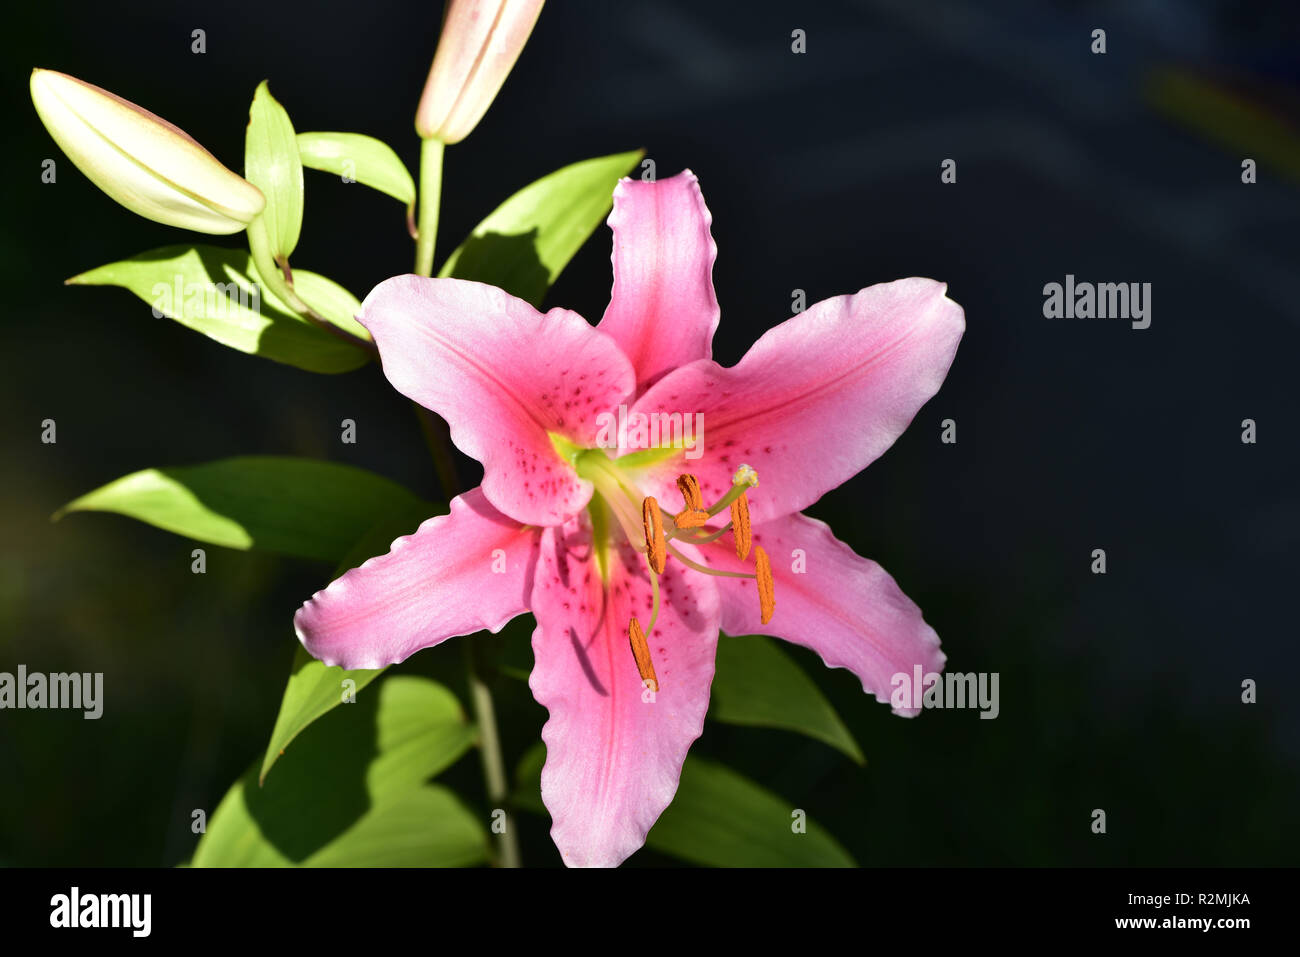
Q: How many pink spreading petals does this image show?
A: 6